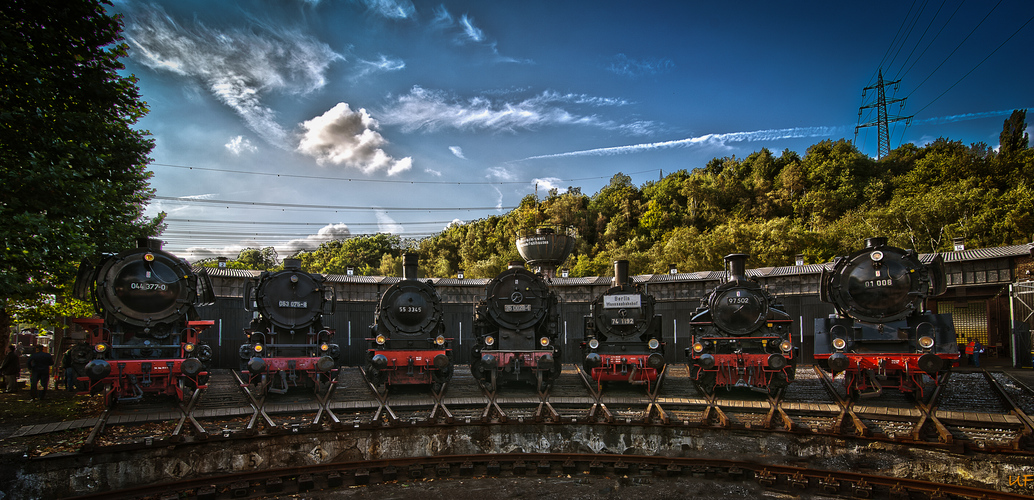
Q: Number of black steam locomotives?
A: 7